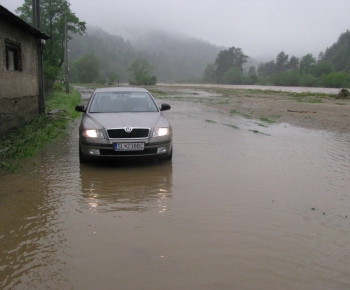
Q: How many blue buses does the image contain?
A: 0